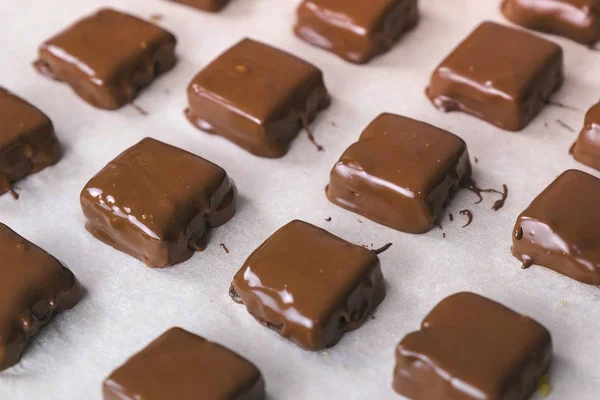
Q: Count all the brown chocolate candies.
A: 15